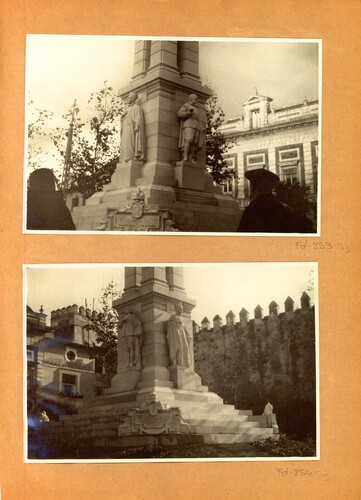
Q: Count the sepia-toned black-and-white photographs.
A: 2